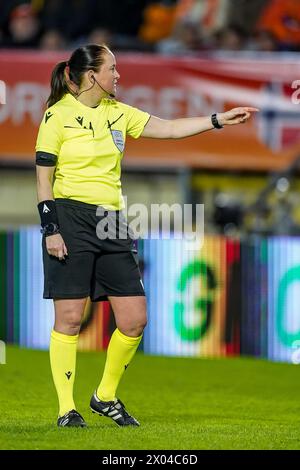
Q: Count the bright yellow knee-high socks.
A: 2